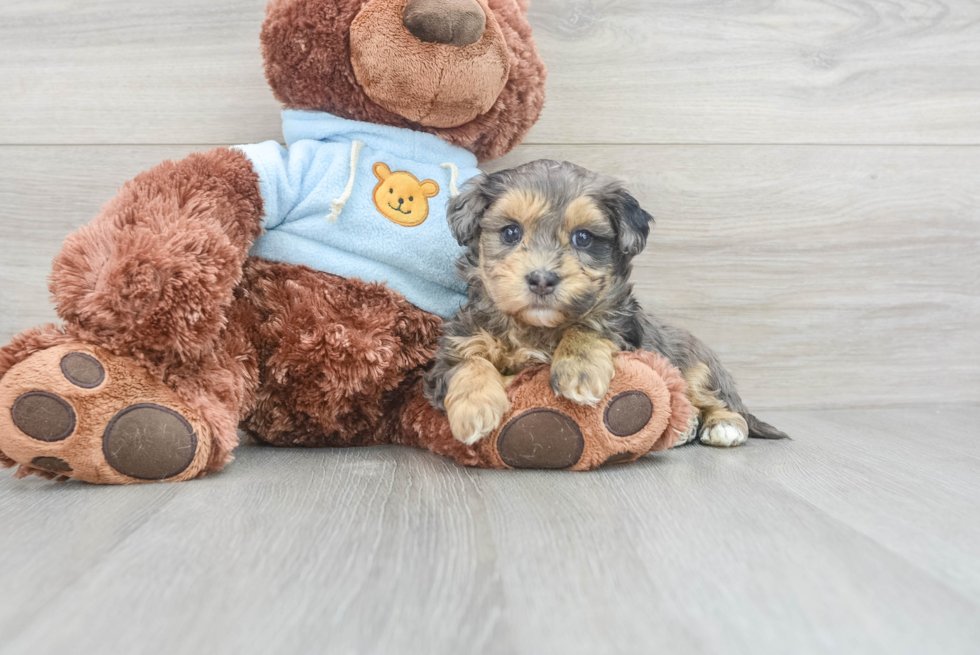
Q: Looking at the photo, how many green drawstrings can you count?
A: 0